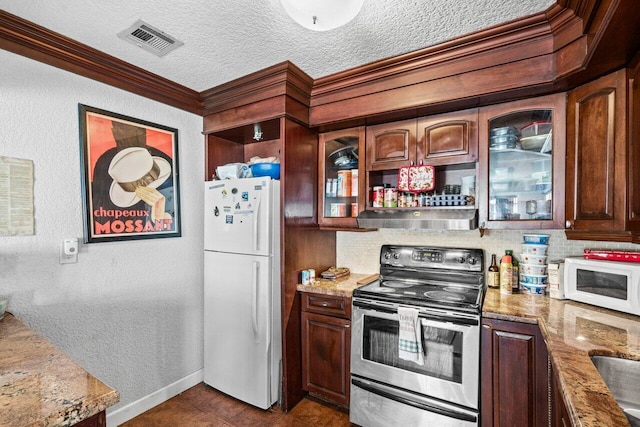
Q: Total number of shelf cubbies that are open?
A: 2